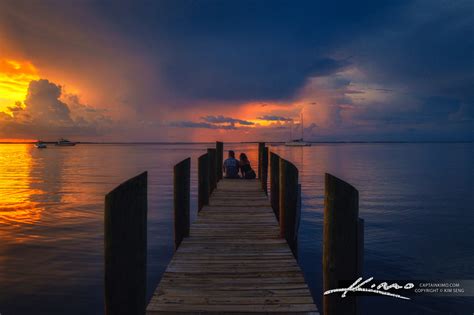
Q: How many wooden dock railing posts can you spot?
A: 10